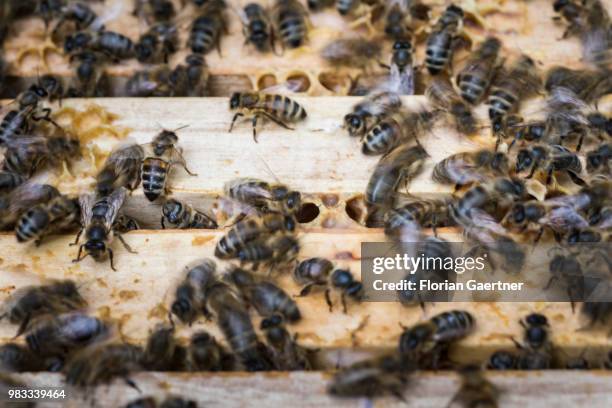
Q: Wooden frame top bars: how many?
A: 4